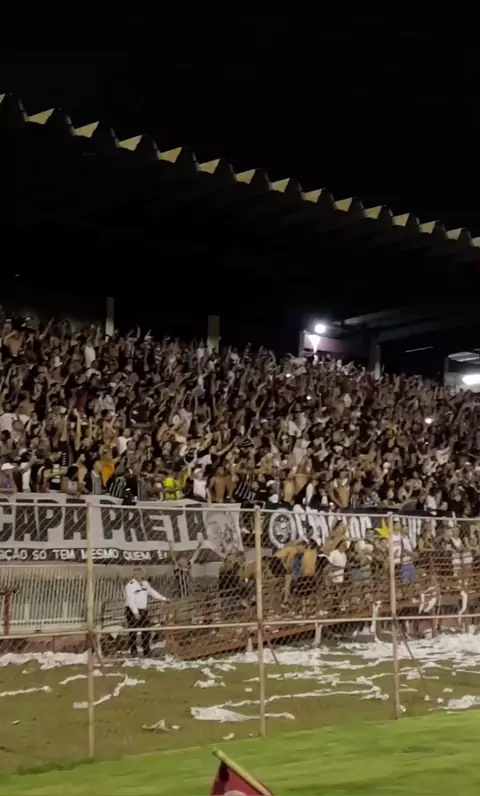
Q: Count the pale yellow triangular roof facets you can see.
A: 15